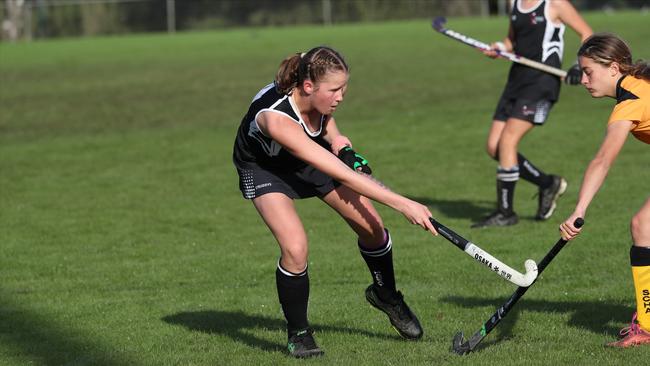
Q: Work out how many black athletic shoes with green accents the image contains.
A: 2